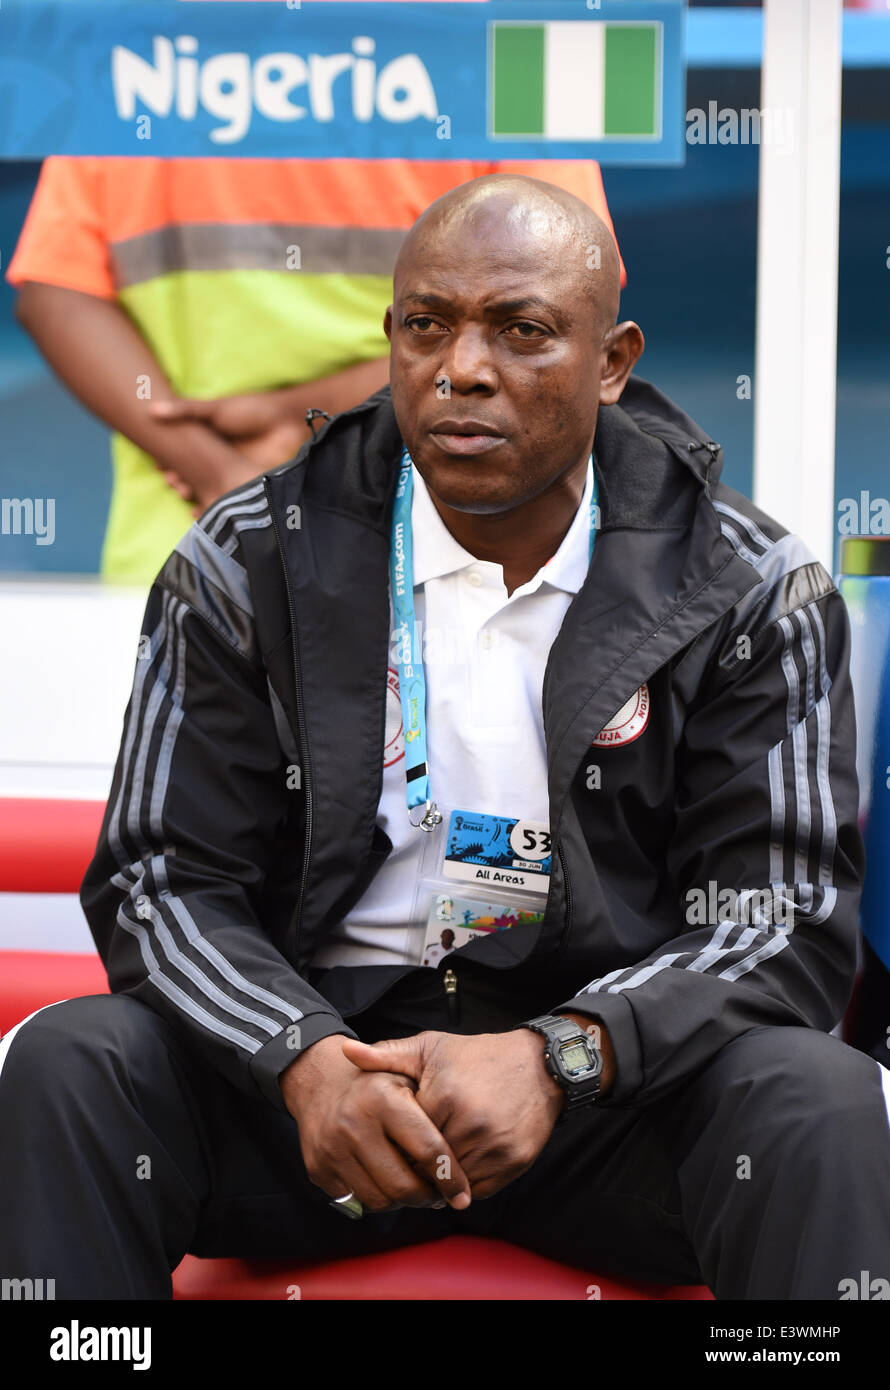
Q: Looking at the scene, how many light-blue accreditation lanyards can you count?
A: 1